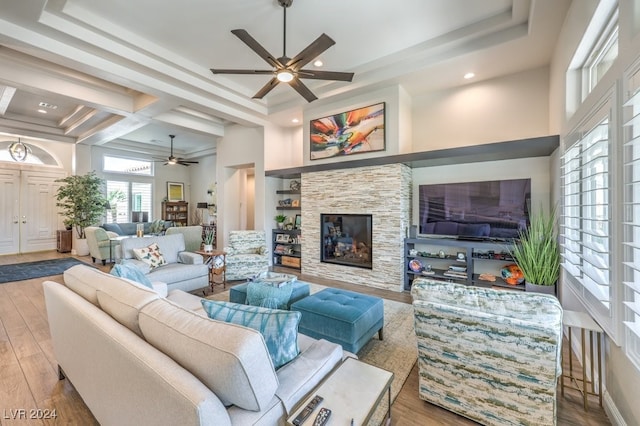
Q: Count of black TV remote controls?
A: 2